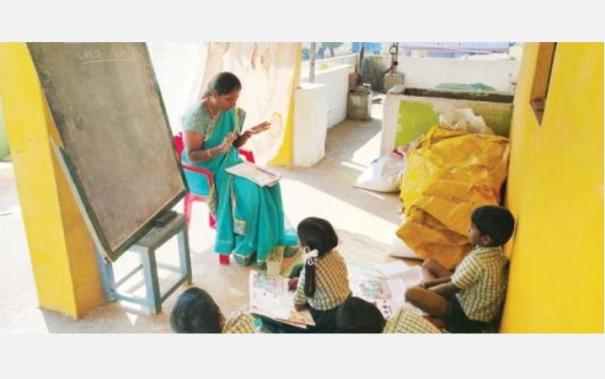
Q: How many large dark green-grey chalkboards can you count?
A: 1